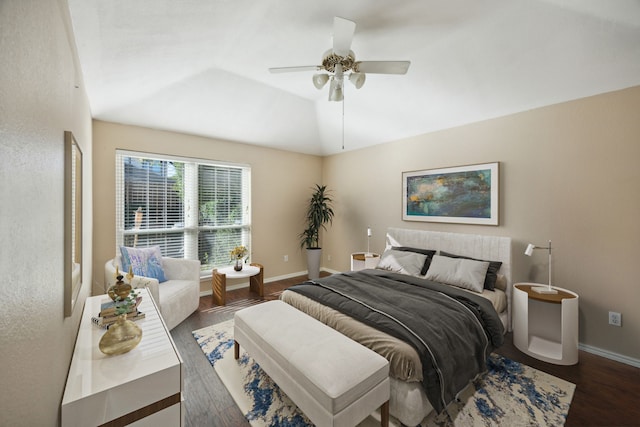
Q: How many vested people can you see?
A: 0